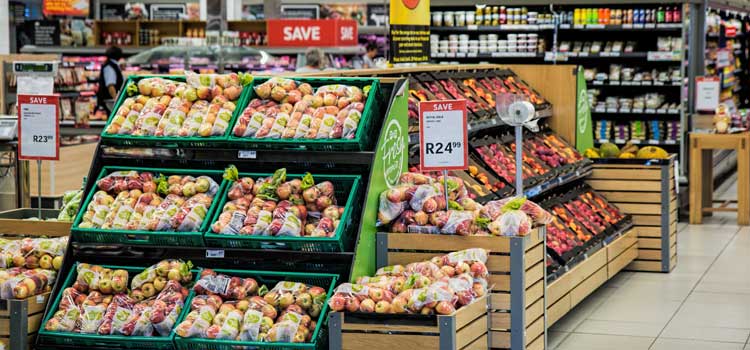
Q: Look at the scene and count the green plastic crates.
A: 6